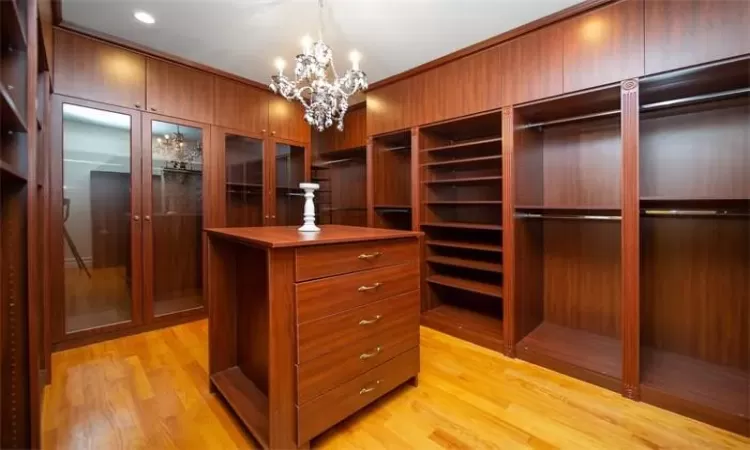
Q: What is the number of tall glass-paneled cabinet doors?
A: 4